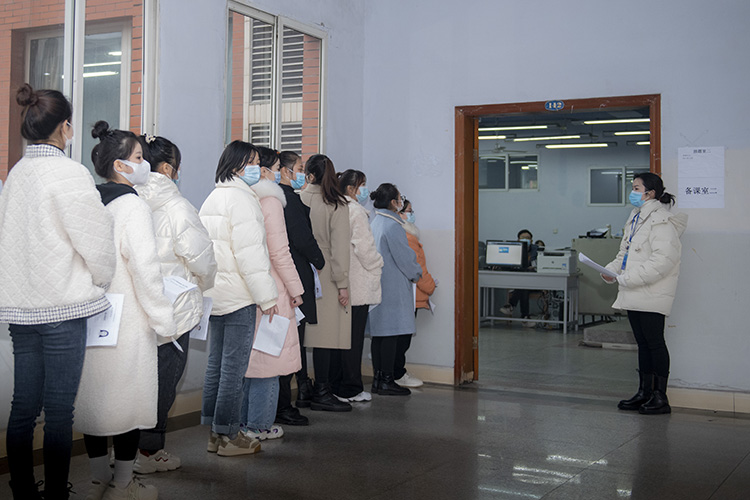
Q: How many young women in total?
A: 11